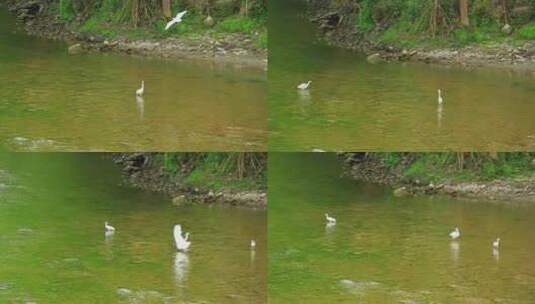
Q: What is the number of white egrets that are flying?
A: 1